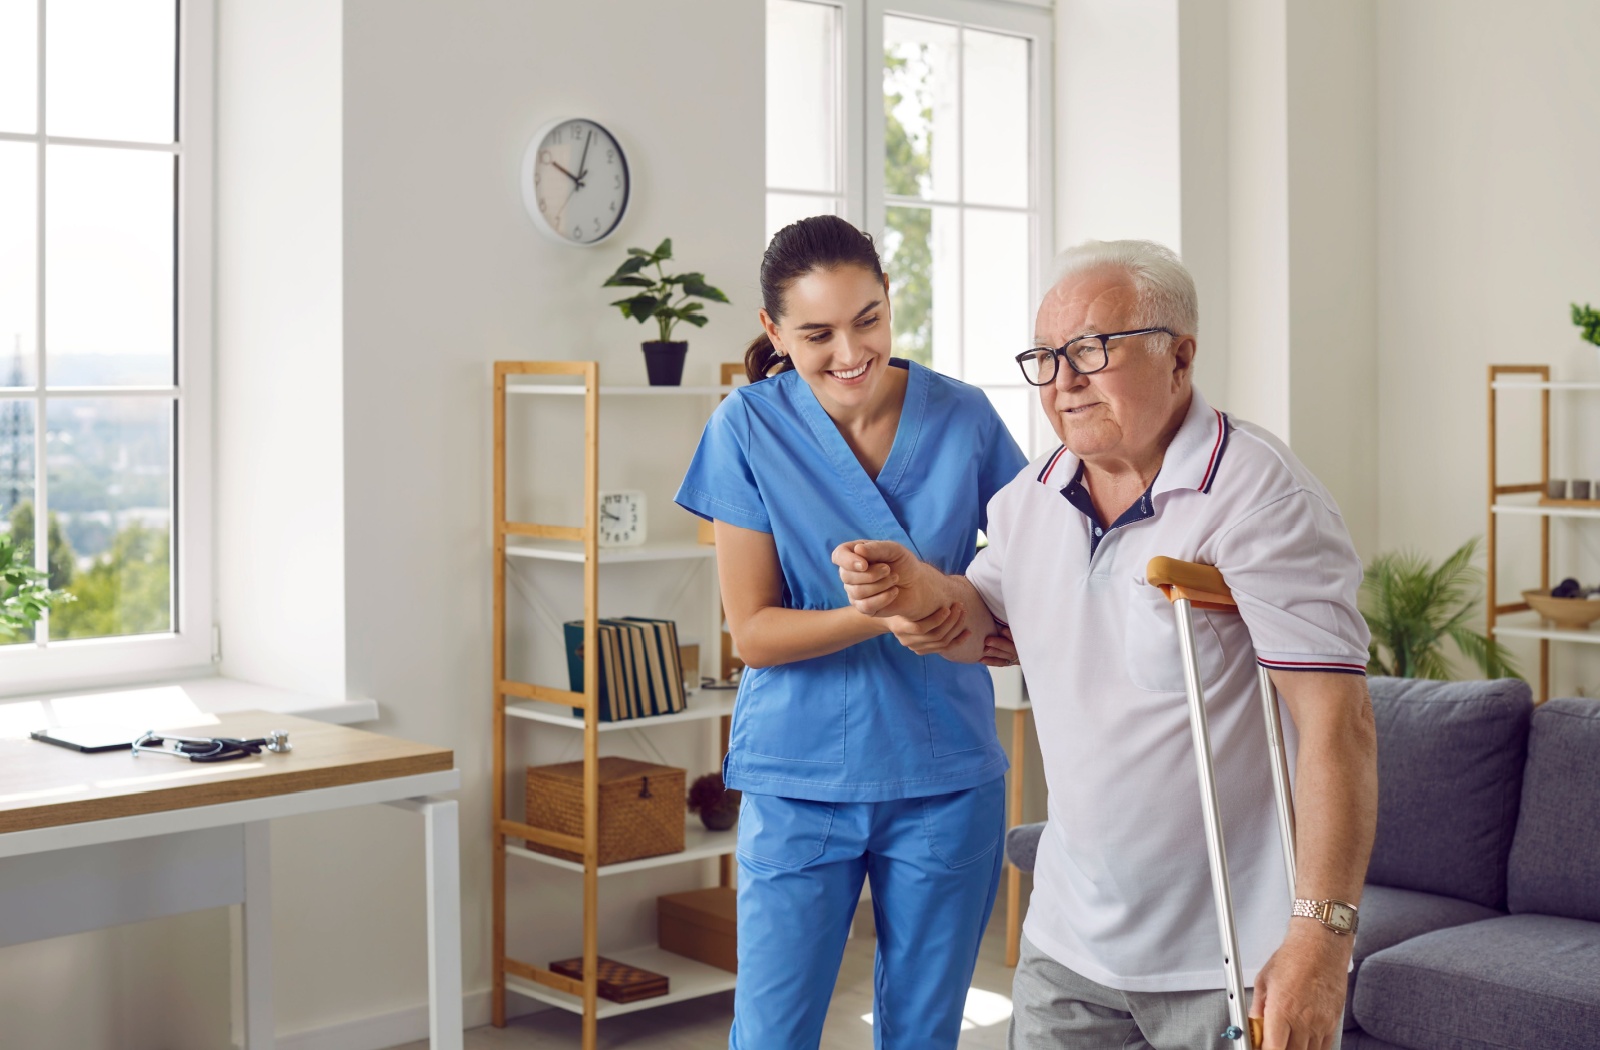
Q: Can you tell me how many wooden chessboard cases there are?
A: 1